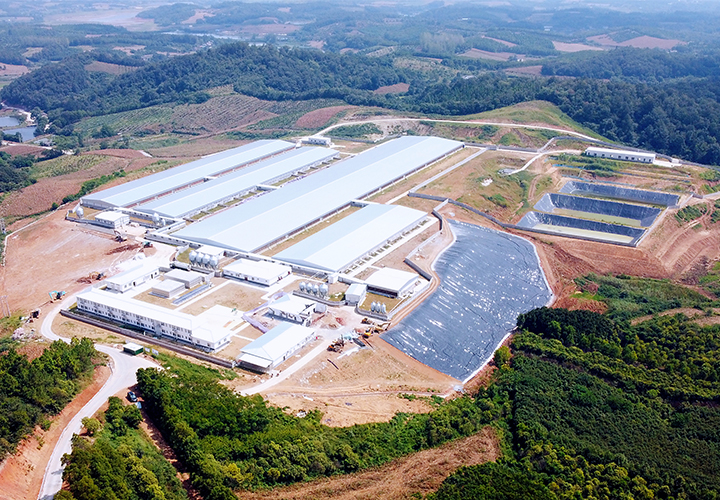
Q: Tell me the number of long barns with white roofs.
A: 4